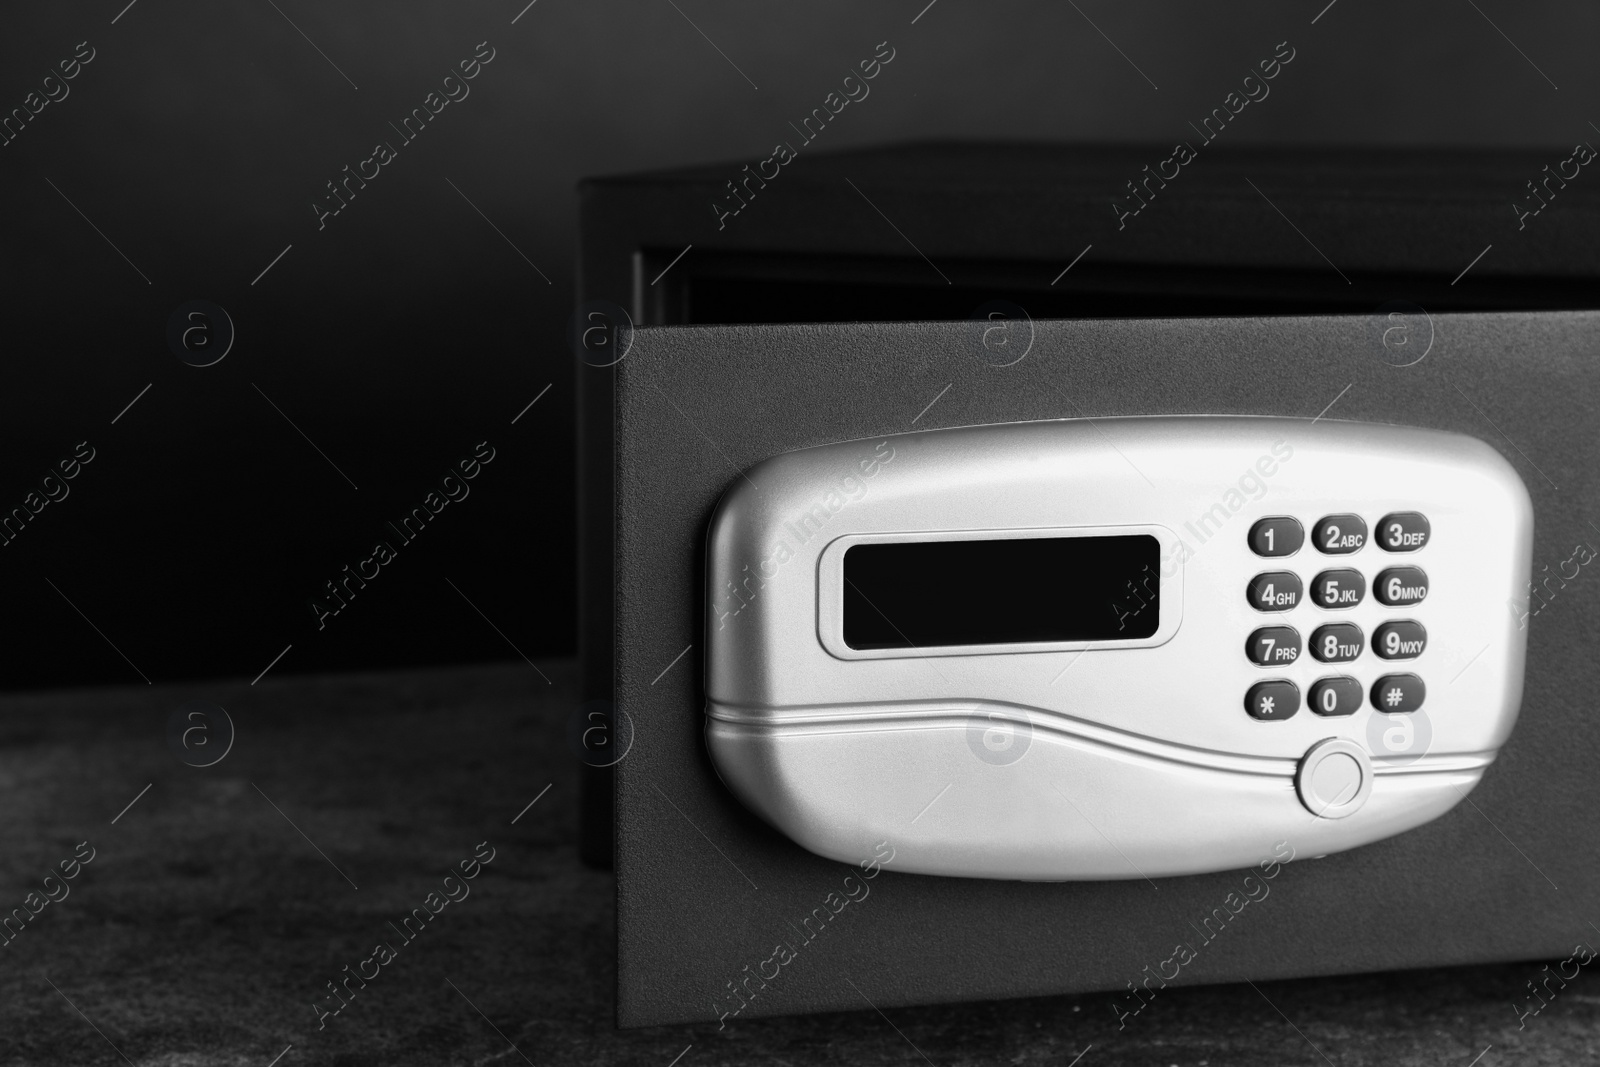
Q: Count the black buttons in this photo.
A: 12